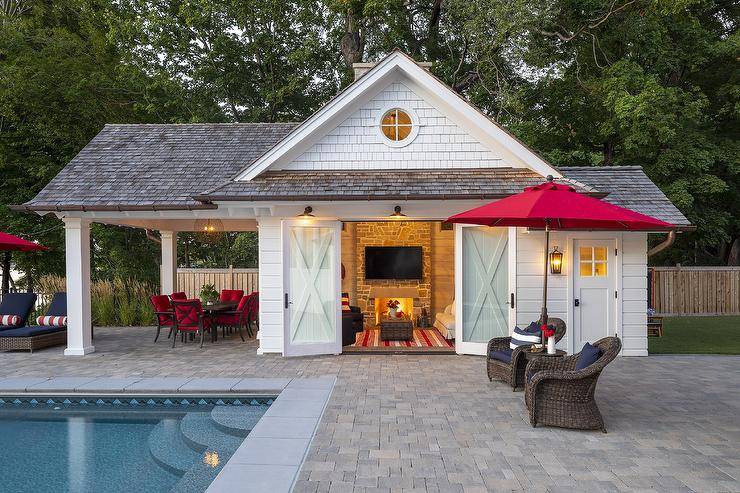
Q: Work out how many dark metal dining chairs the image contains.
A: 6